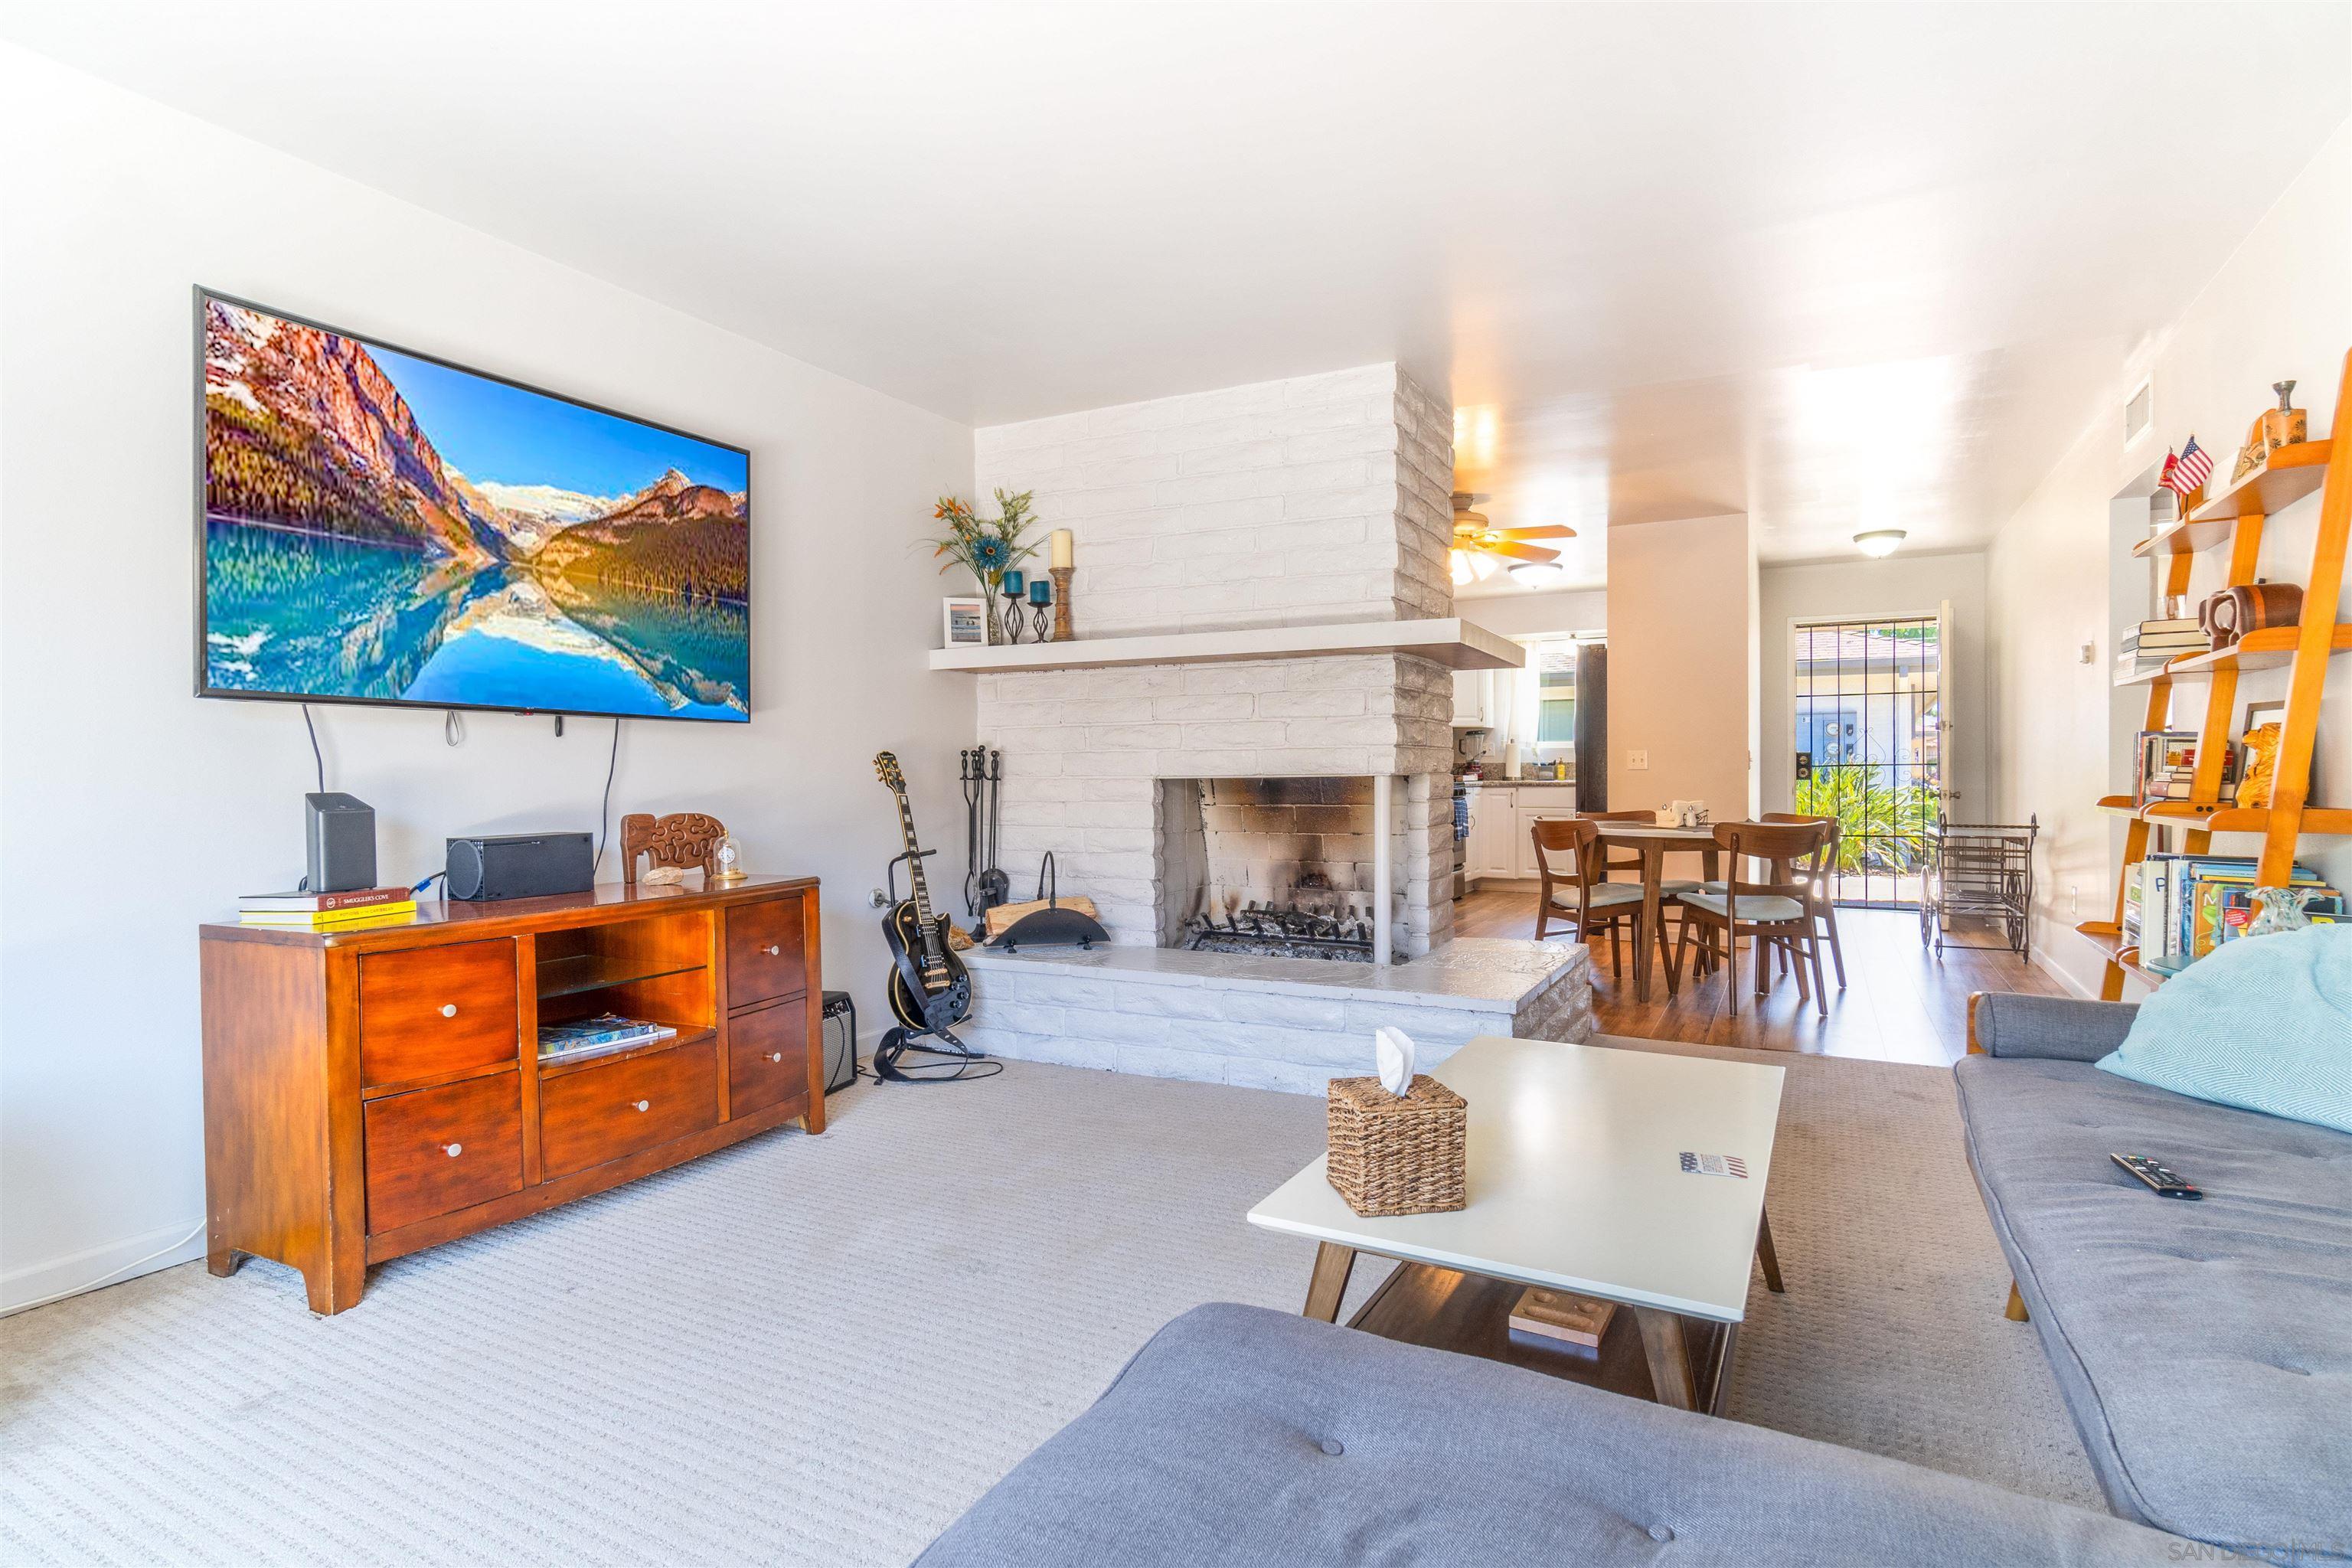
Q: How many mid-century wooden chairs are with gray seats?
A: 4